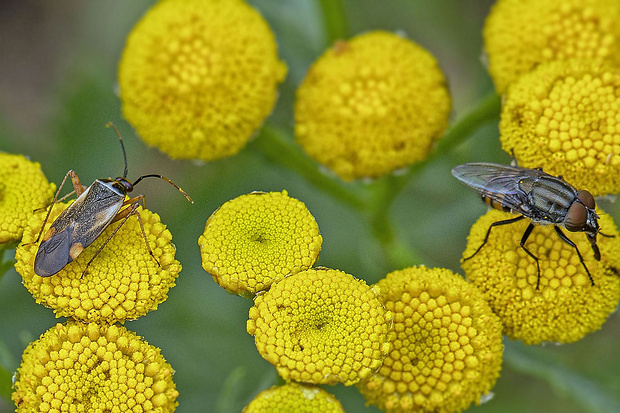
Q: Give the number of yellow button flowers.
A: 12